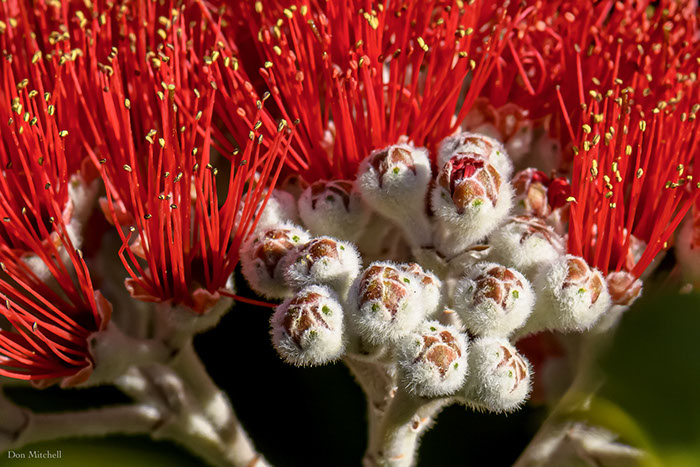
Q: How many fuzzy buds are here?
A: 15